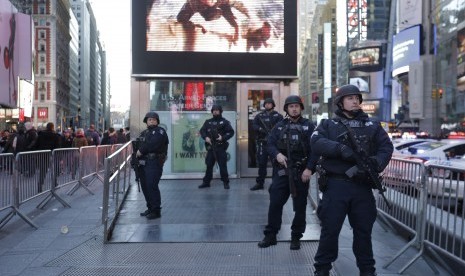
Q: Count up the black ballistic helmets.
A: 5